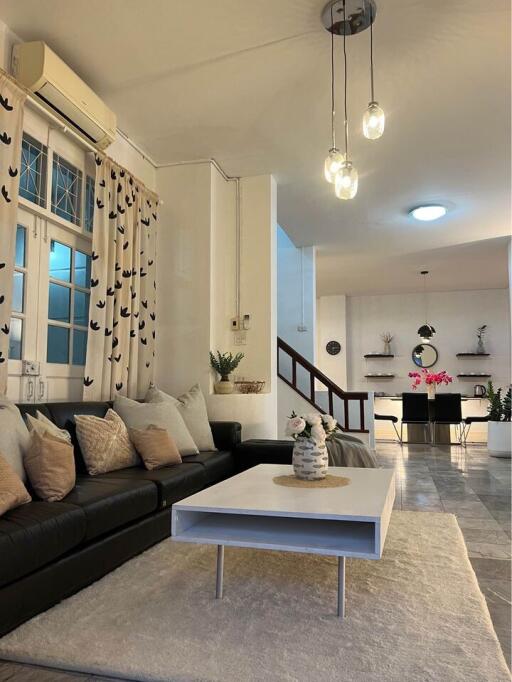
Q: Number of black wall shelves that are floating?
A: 4